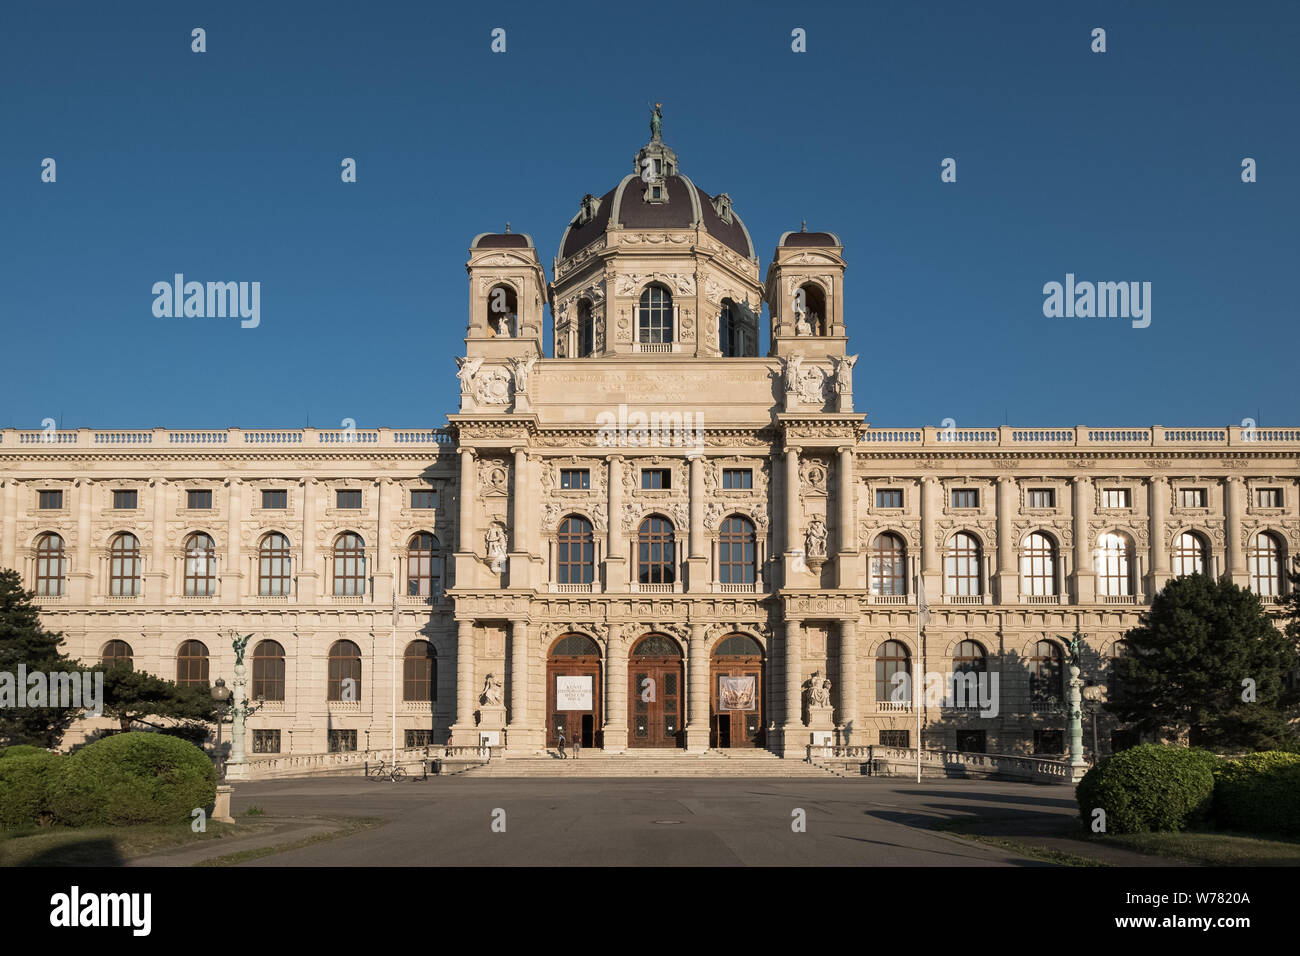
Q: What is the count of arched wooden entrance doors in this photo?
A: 3